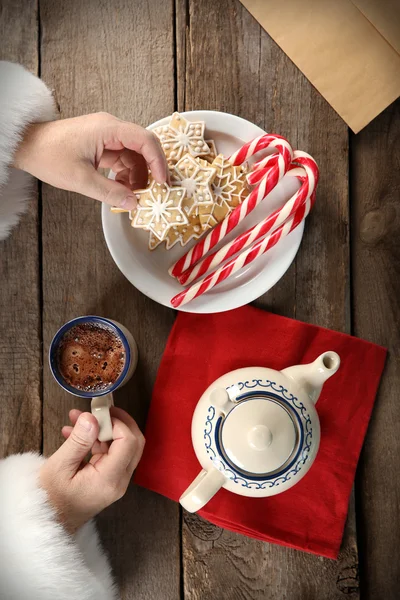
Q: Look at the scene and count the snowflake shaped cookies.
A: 4